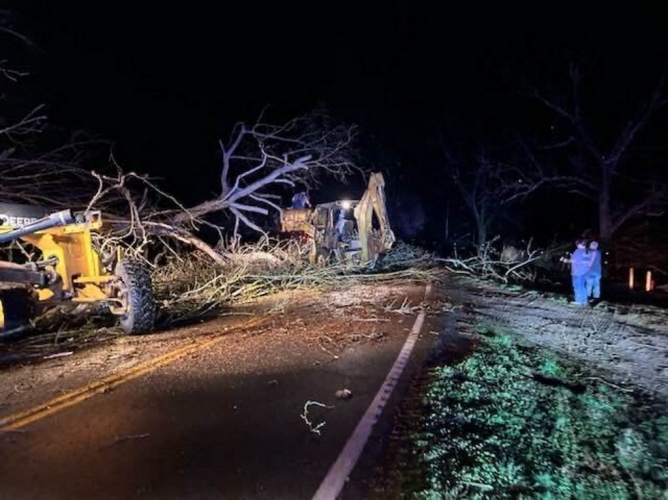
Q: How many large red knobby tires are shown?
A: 0